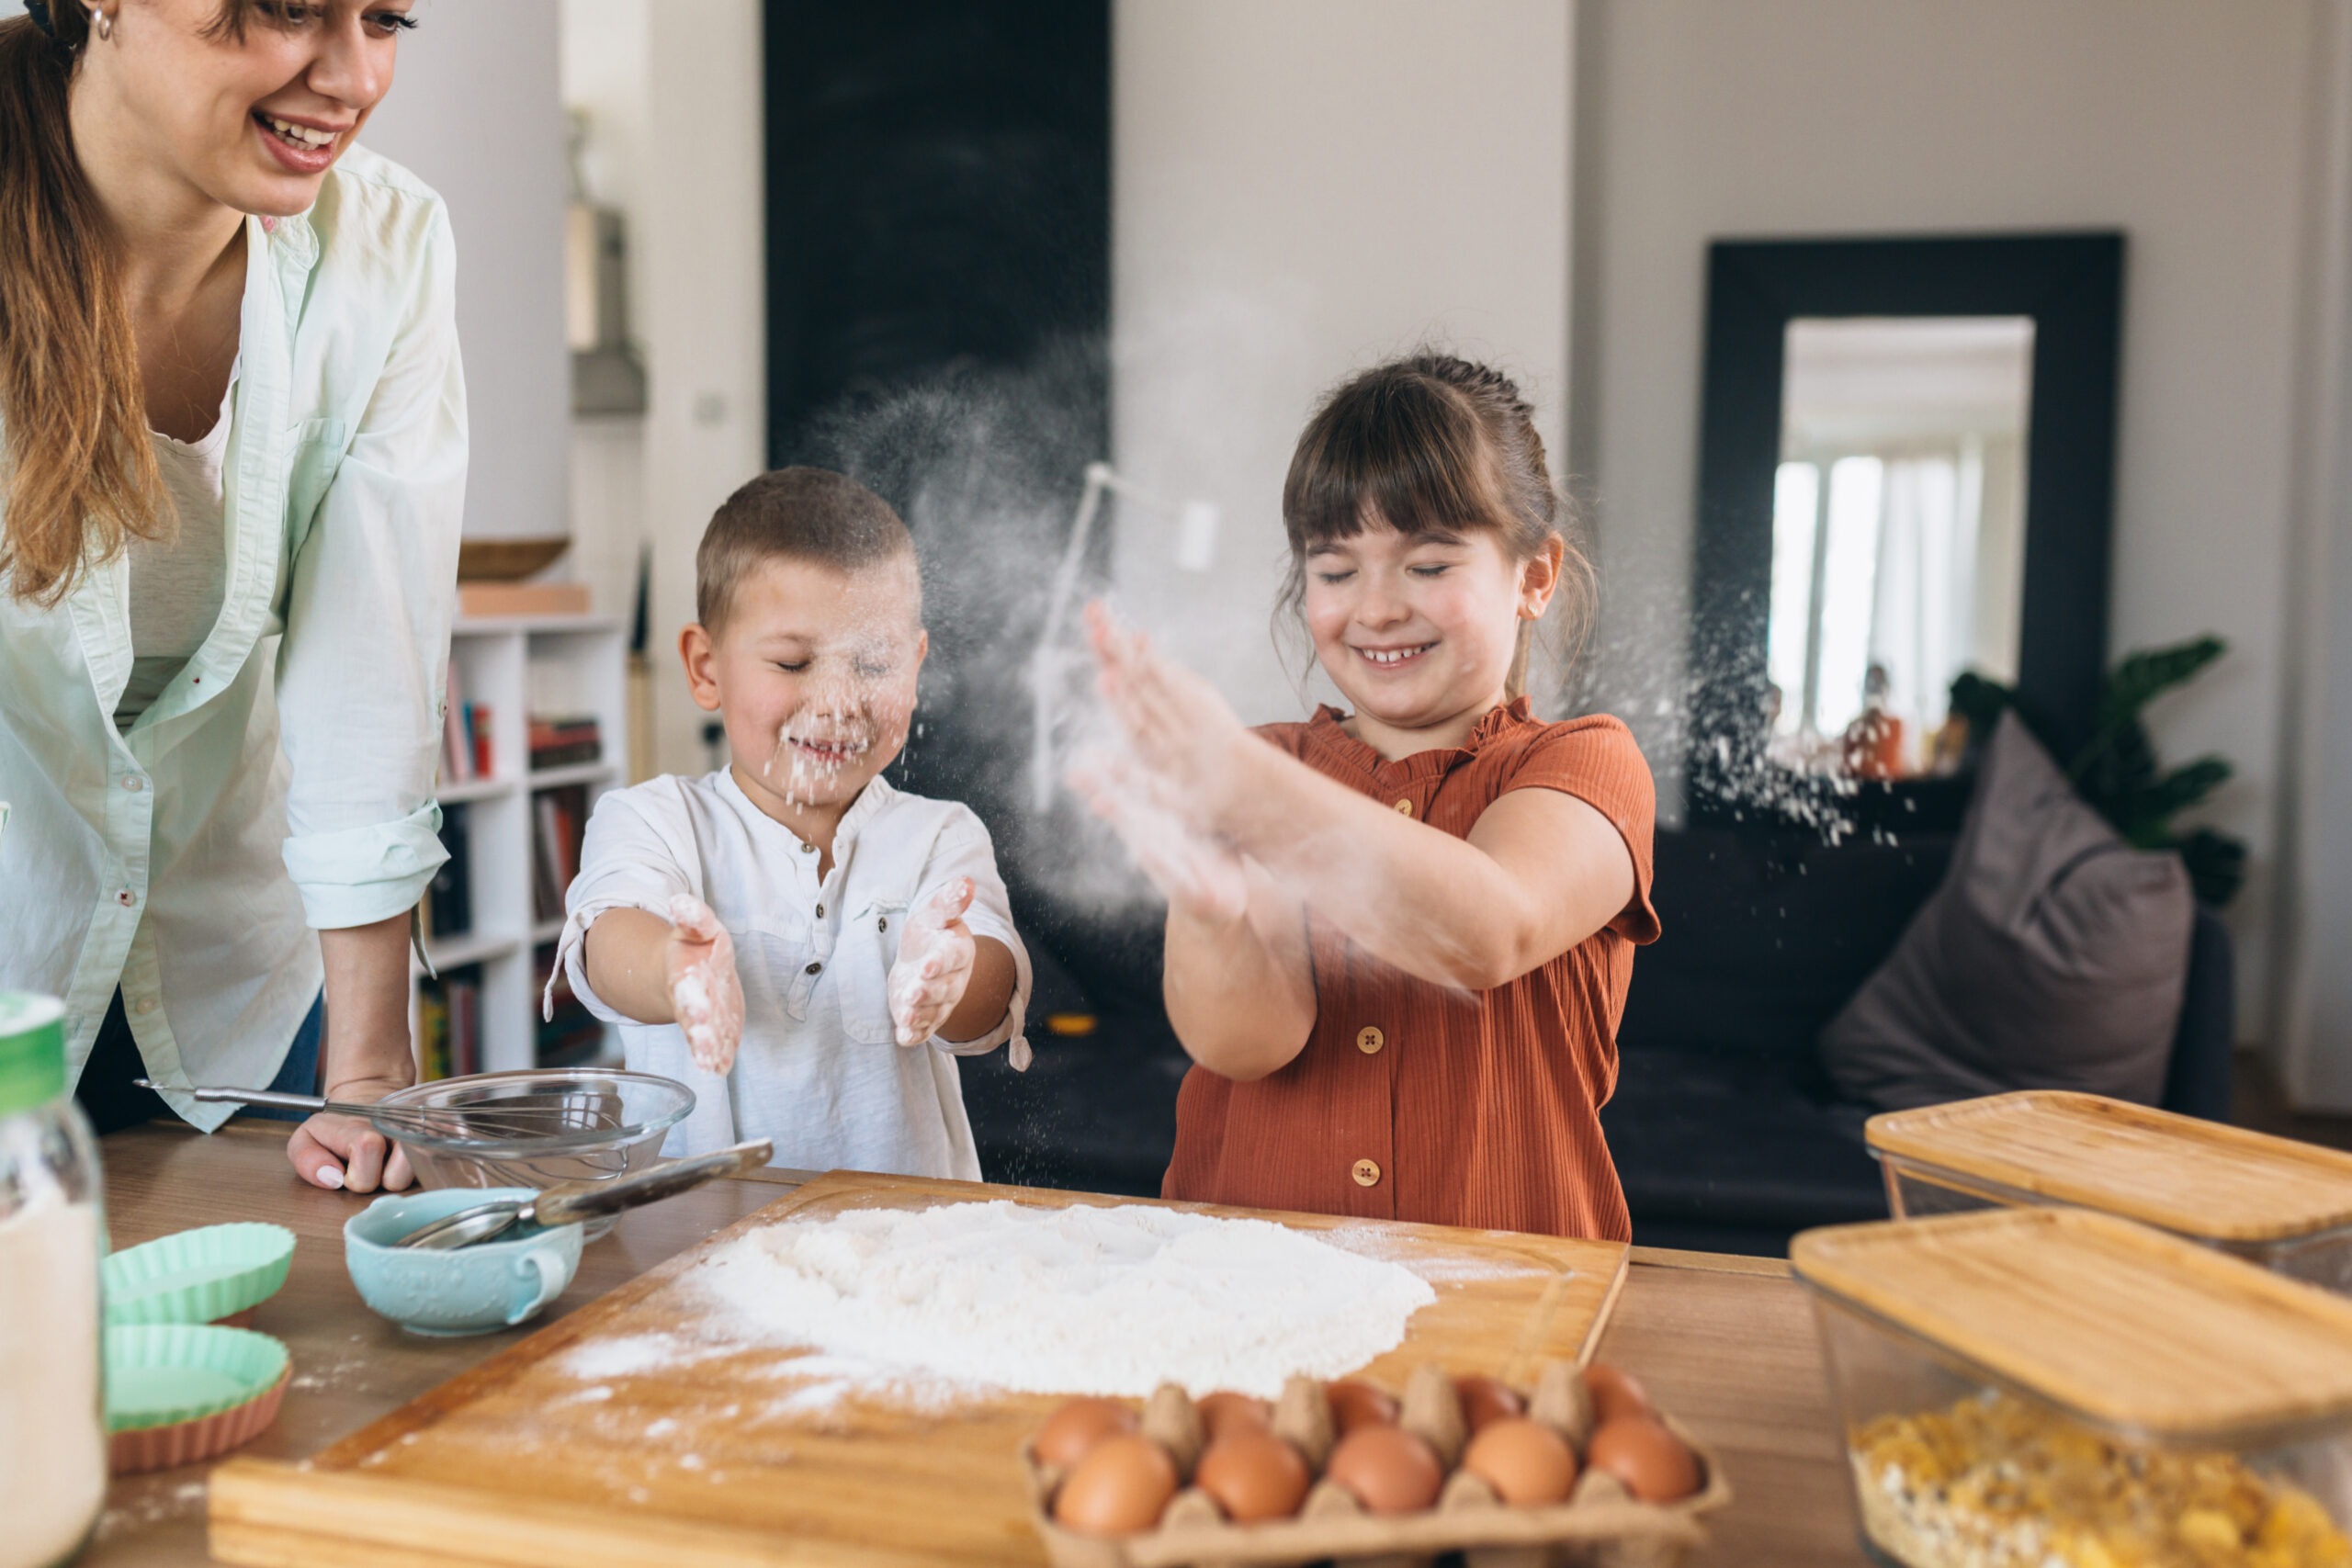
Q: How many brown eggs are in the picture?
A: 10